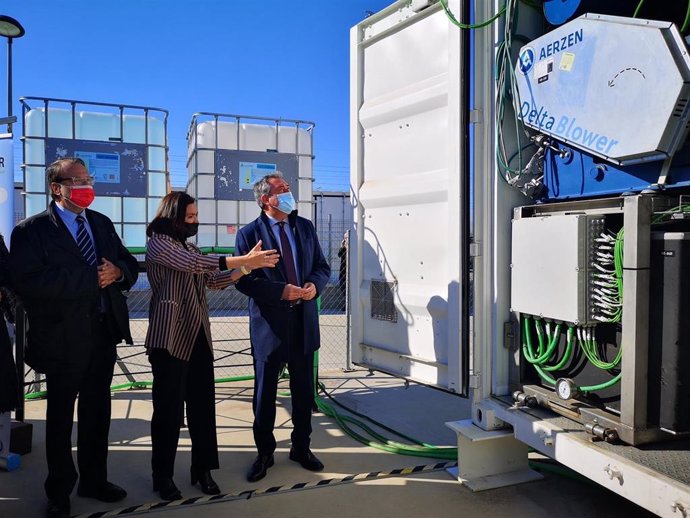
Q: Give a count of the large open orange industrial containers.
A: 0